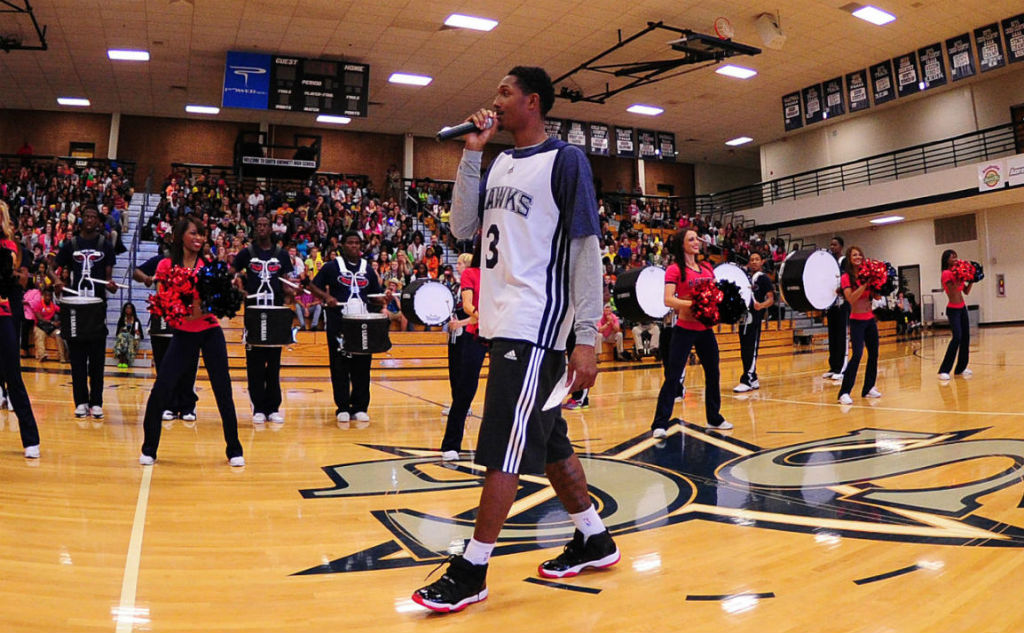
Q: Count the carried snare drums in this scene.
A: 4